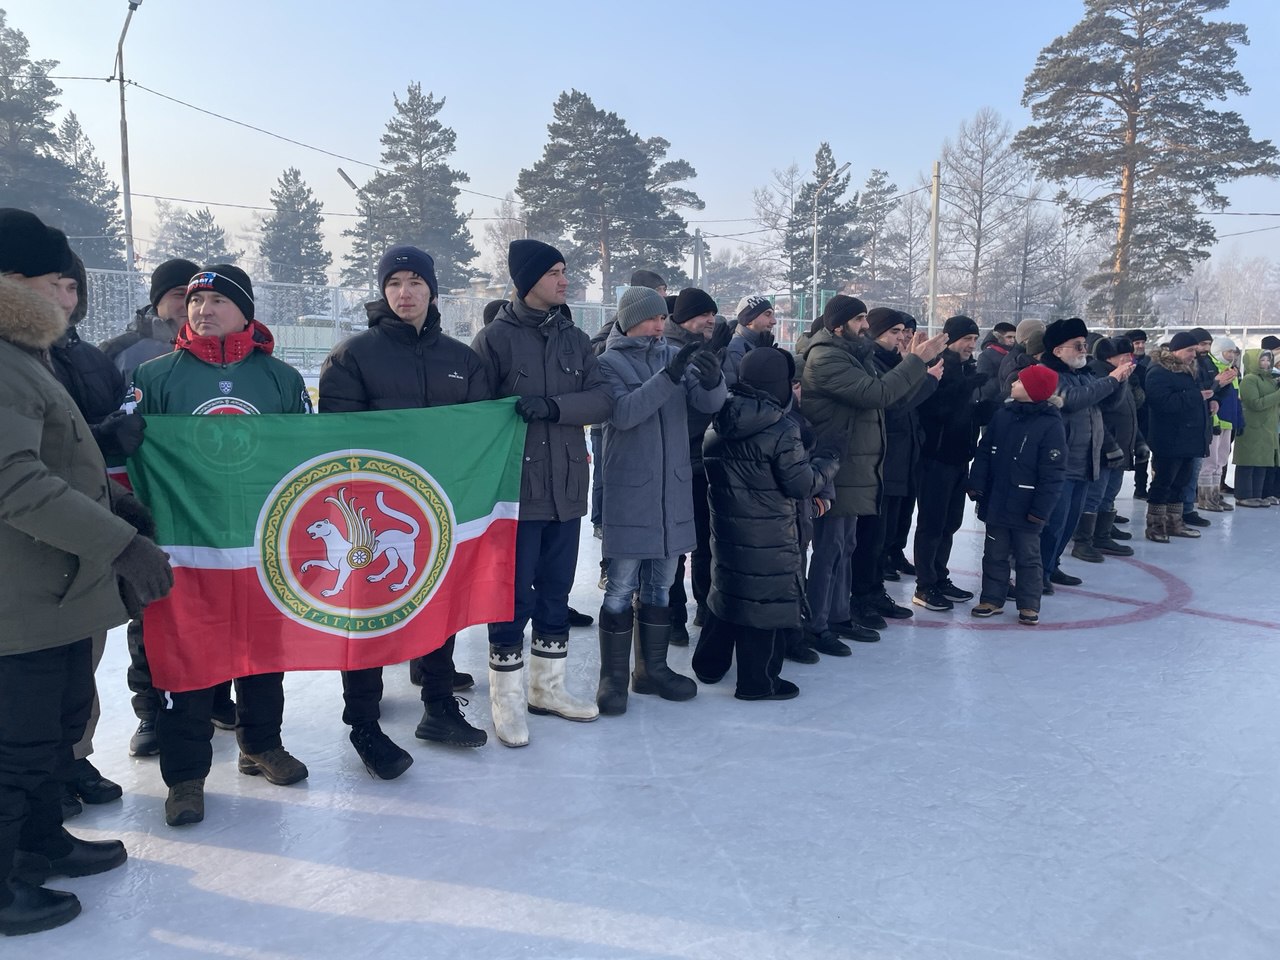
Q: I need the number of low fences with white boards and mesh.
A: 1